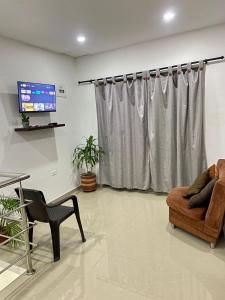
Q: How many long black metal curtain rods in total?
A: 1